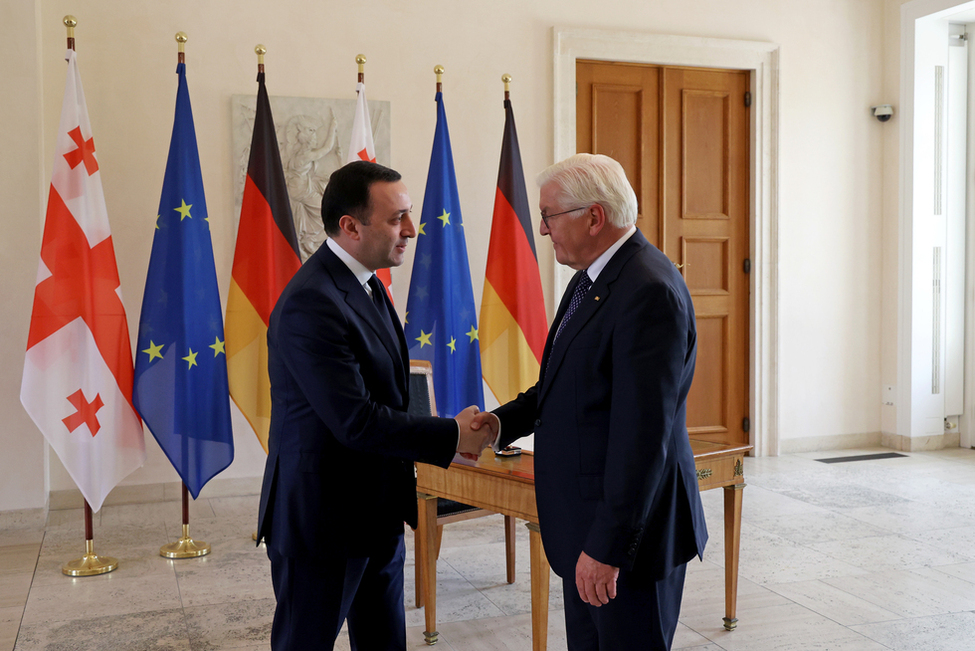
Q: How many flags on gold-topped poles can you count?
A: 6